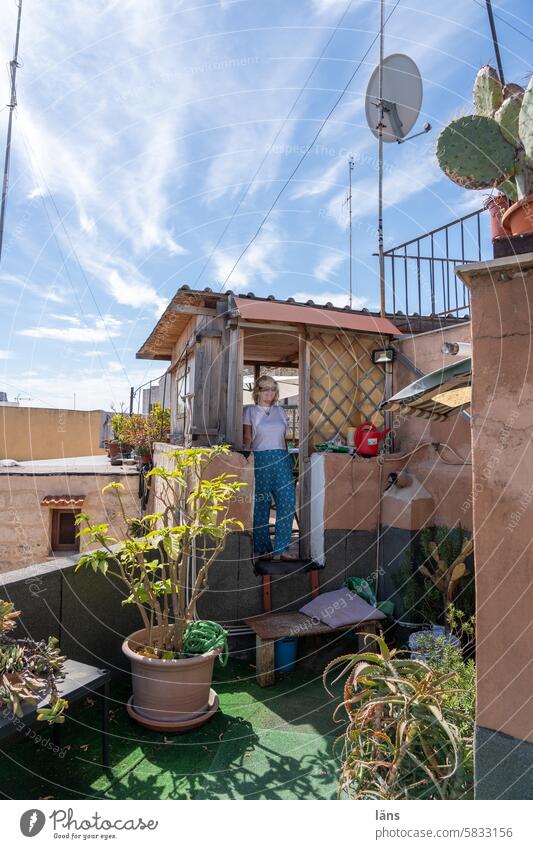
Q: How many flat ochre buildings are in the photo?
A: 1